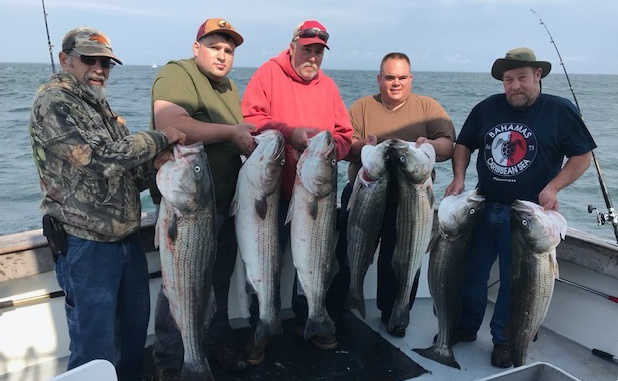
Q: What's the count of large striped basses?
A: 7